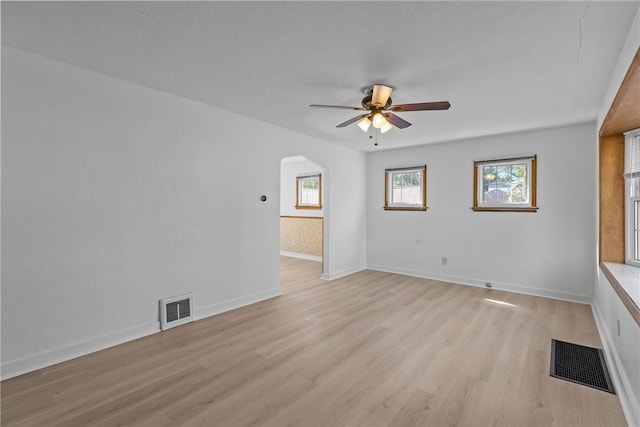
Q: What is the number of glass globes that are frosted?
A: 3